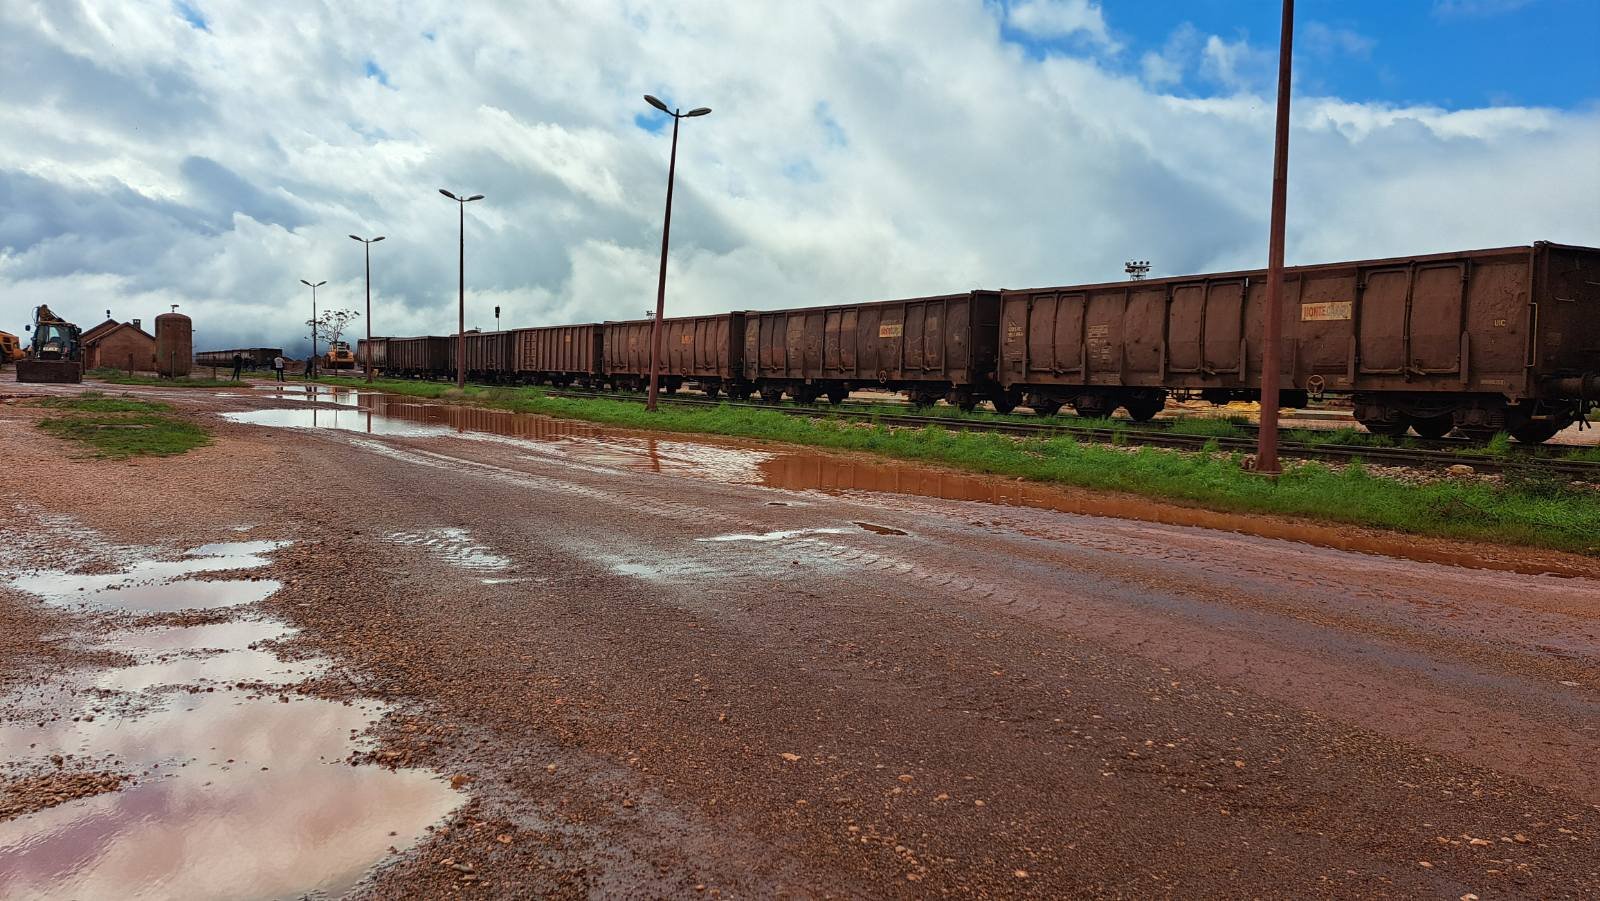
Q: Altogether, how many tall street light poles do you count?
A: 5